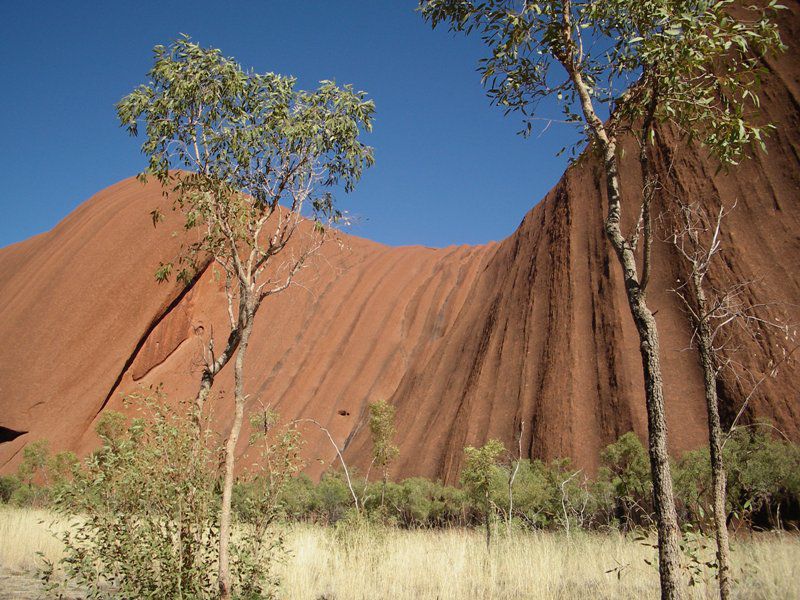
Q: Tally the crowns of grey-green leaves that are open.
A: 2